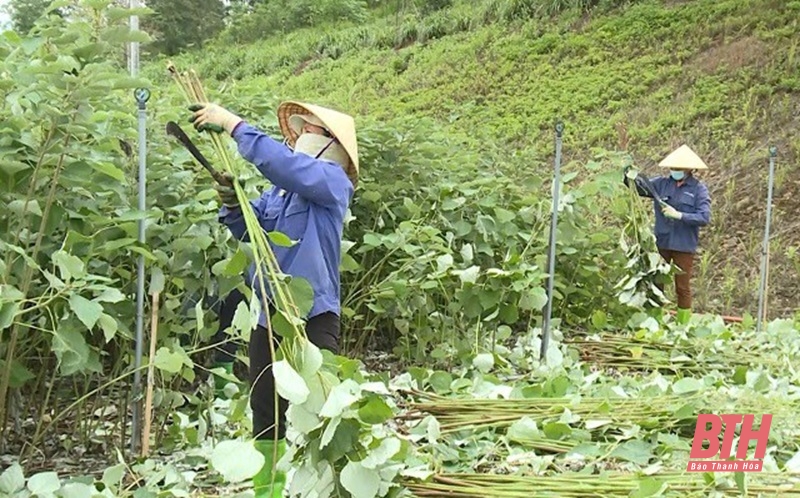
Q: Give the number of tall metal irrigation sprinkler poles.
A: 3